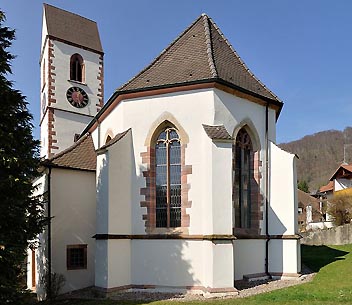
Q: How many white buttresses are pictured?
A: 3